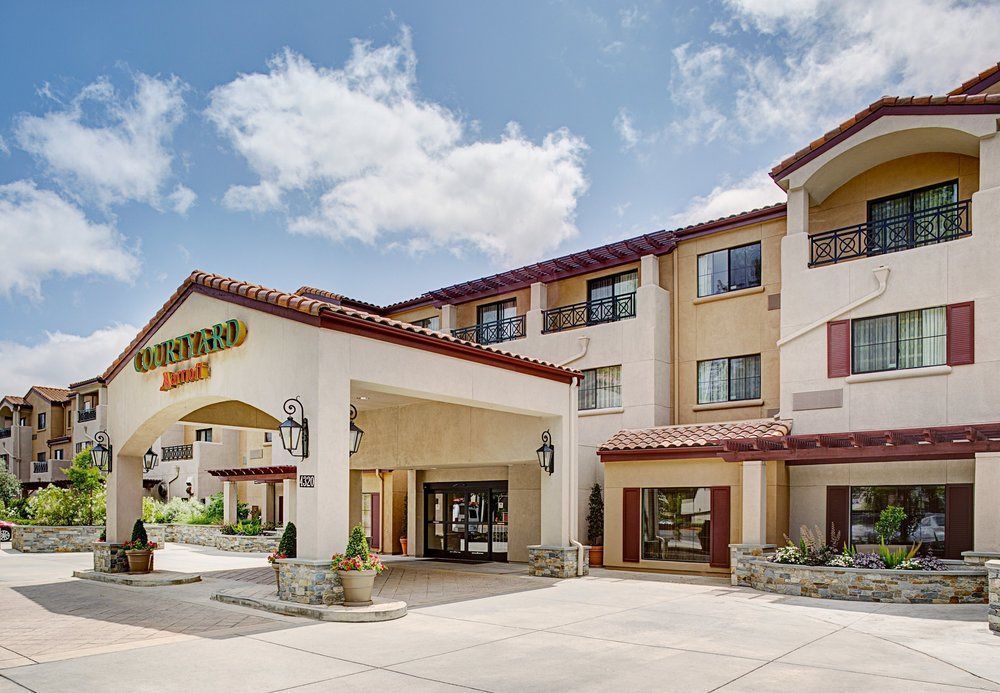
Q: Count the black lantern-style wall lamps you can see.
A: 5